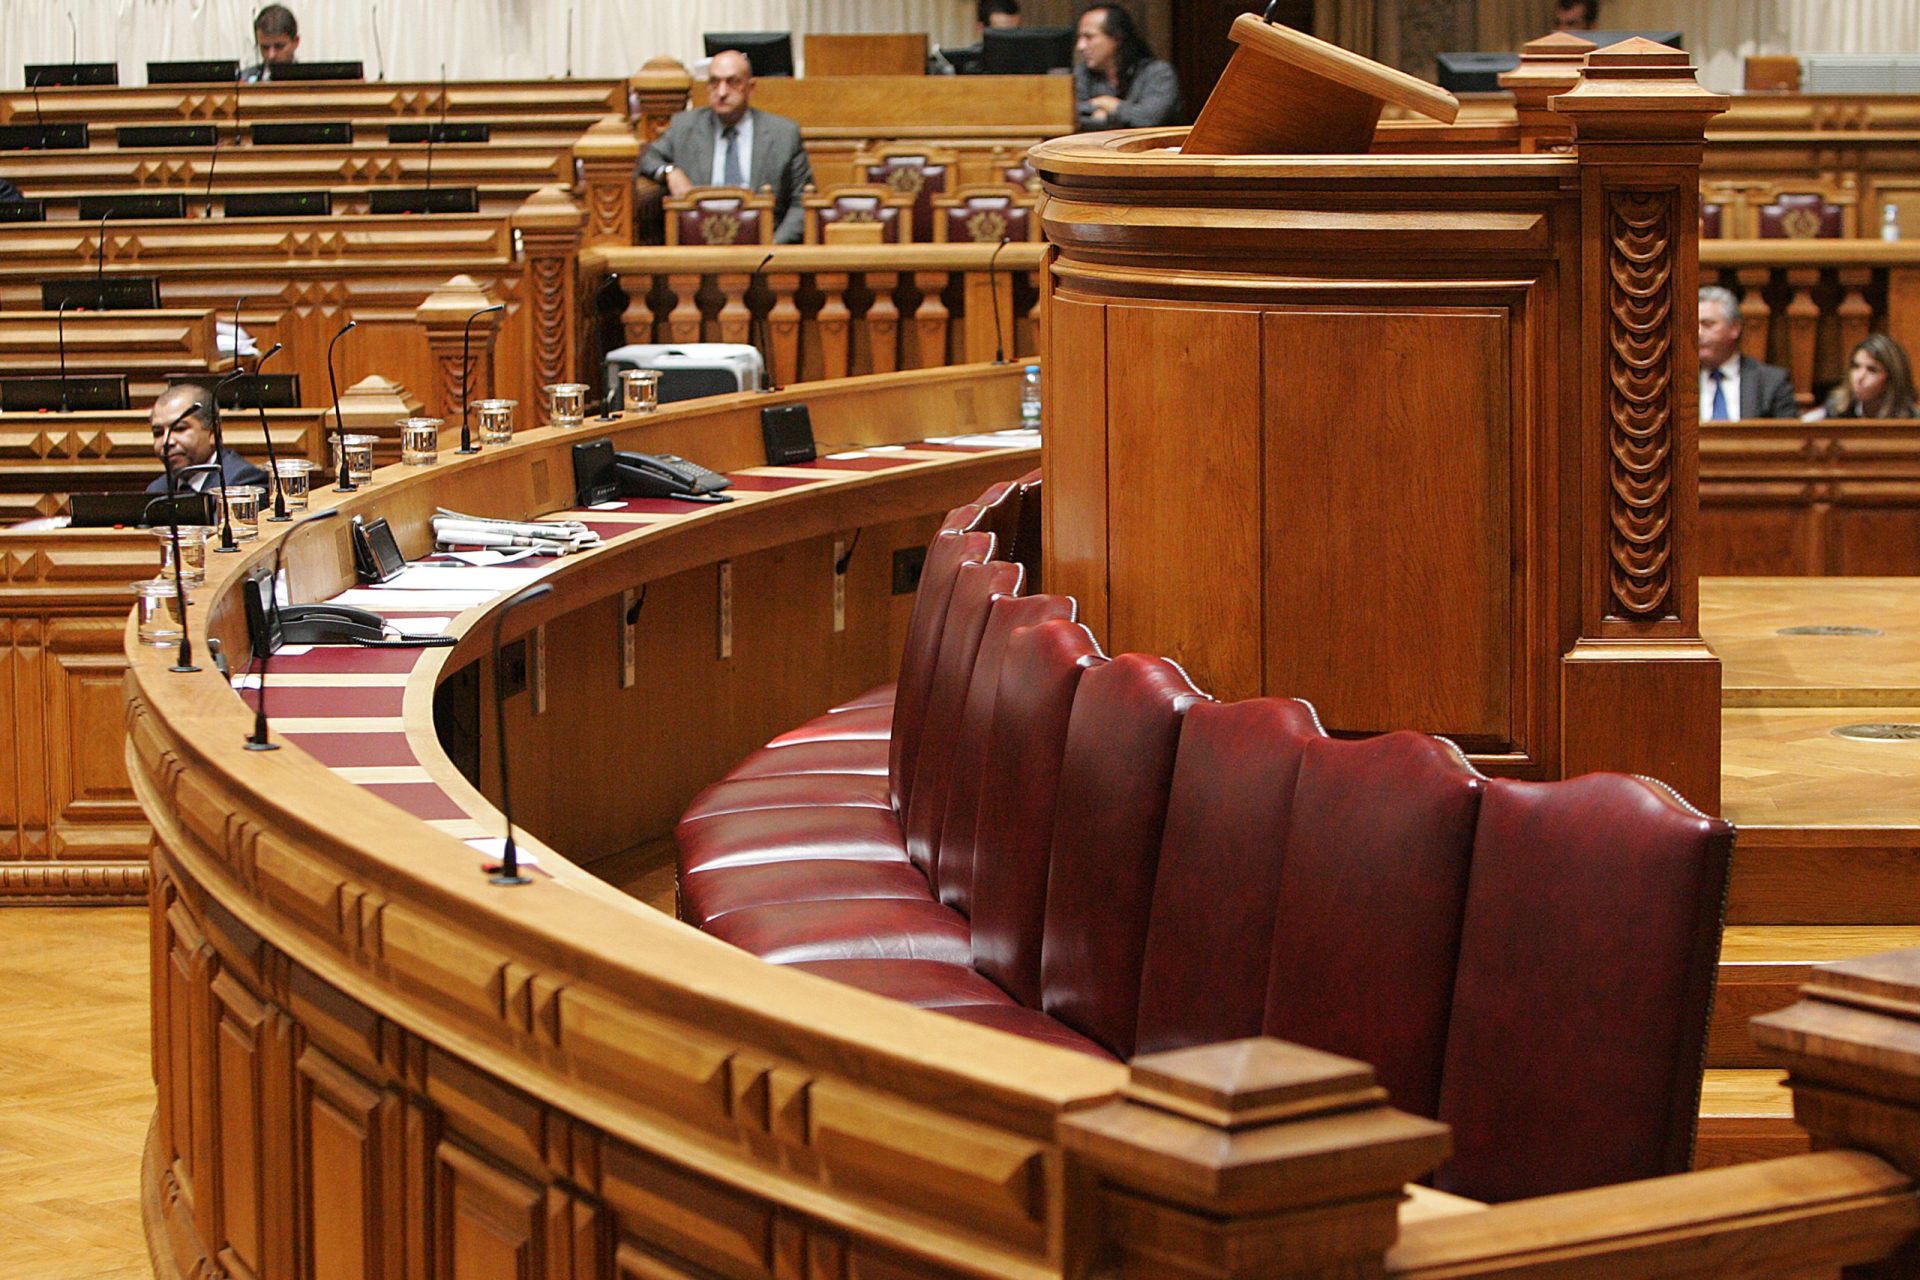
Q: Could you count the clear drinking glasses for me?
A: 9